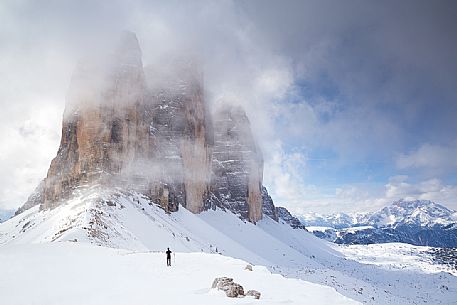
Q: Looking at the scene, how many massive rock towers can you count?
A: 3